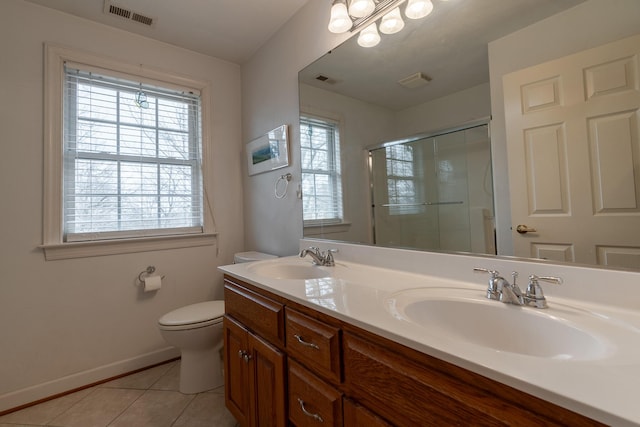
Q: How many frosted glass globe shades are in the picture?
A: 5